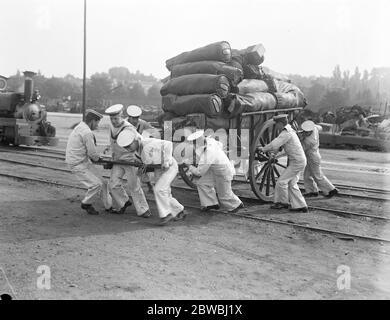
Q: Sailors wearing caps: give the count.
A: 7